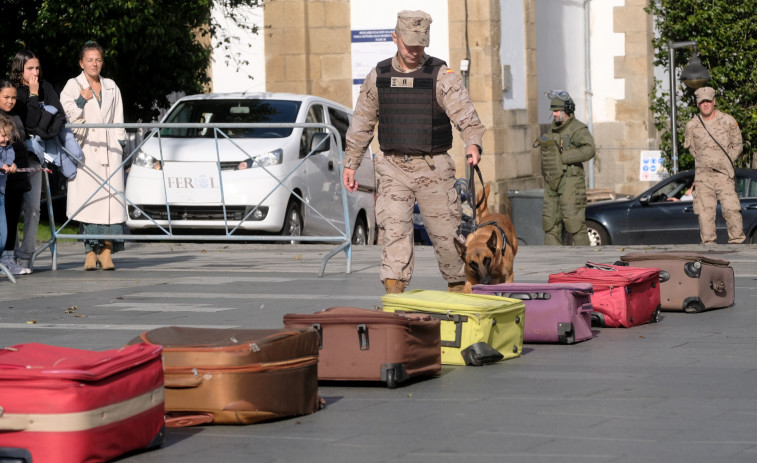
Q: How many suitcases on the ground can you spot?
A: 7